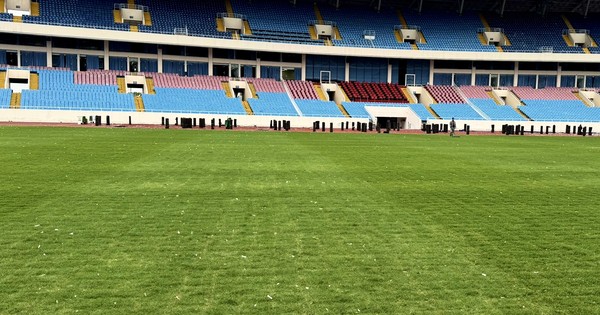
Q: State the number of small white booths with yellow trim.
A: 14